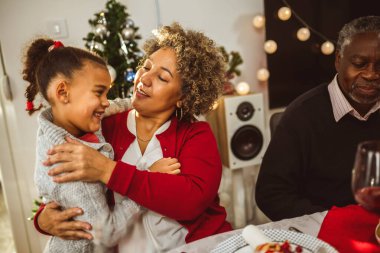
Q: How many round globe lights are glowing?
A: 7